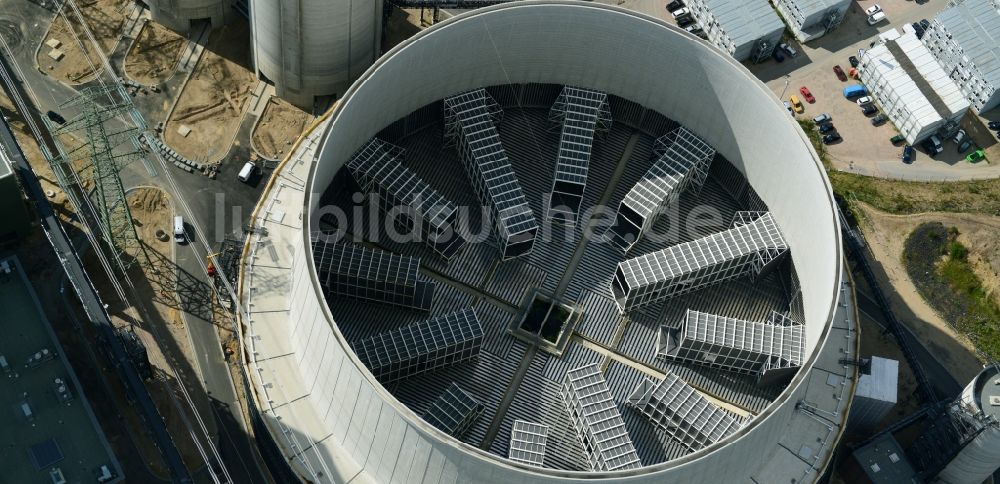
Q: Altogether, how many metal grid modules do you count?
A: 12